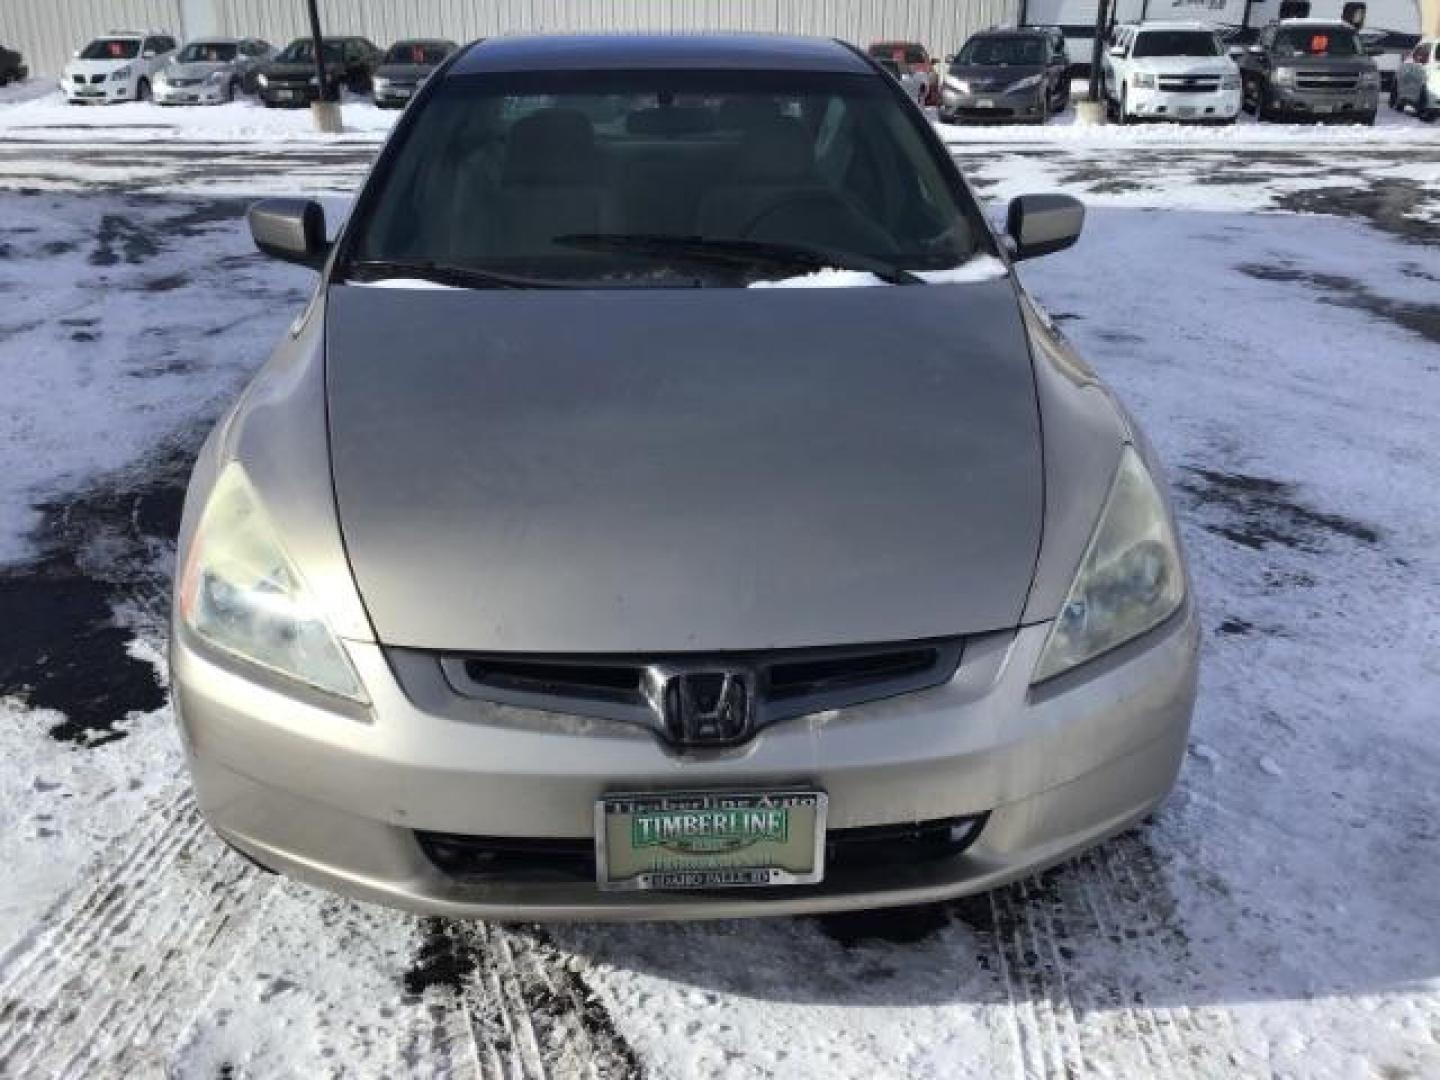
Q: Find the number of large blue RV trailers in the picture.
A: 0